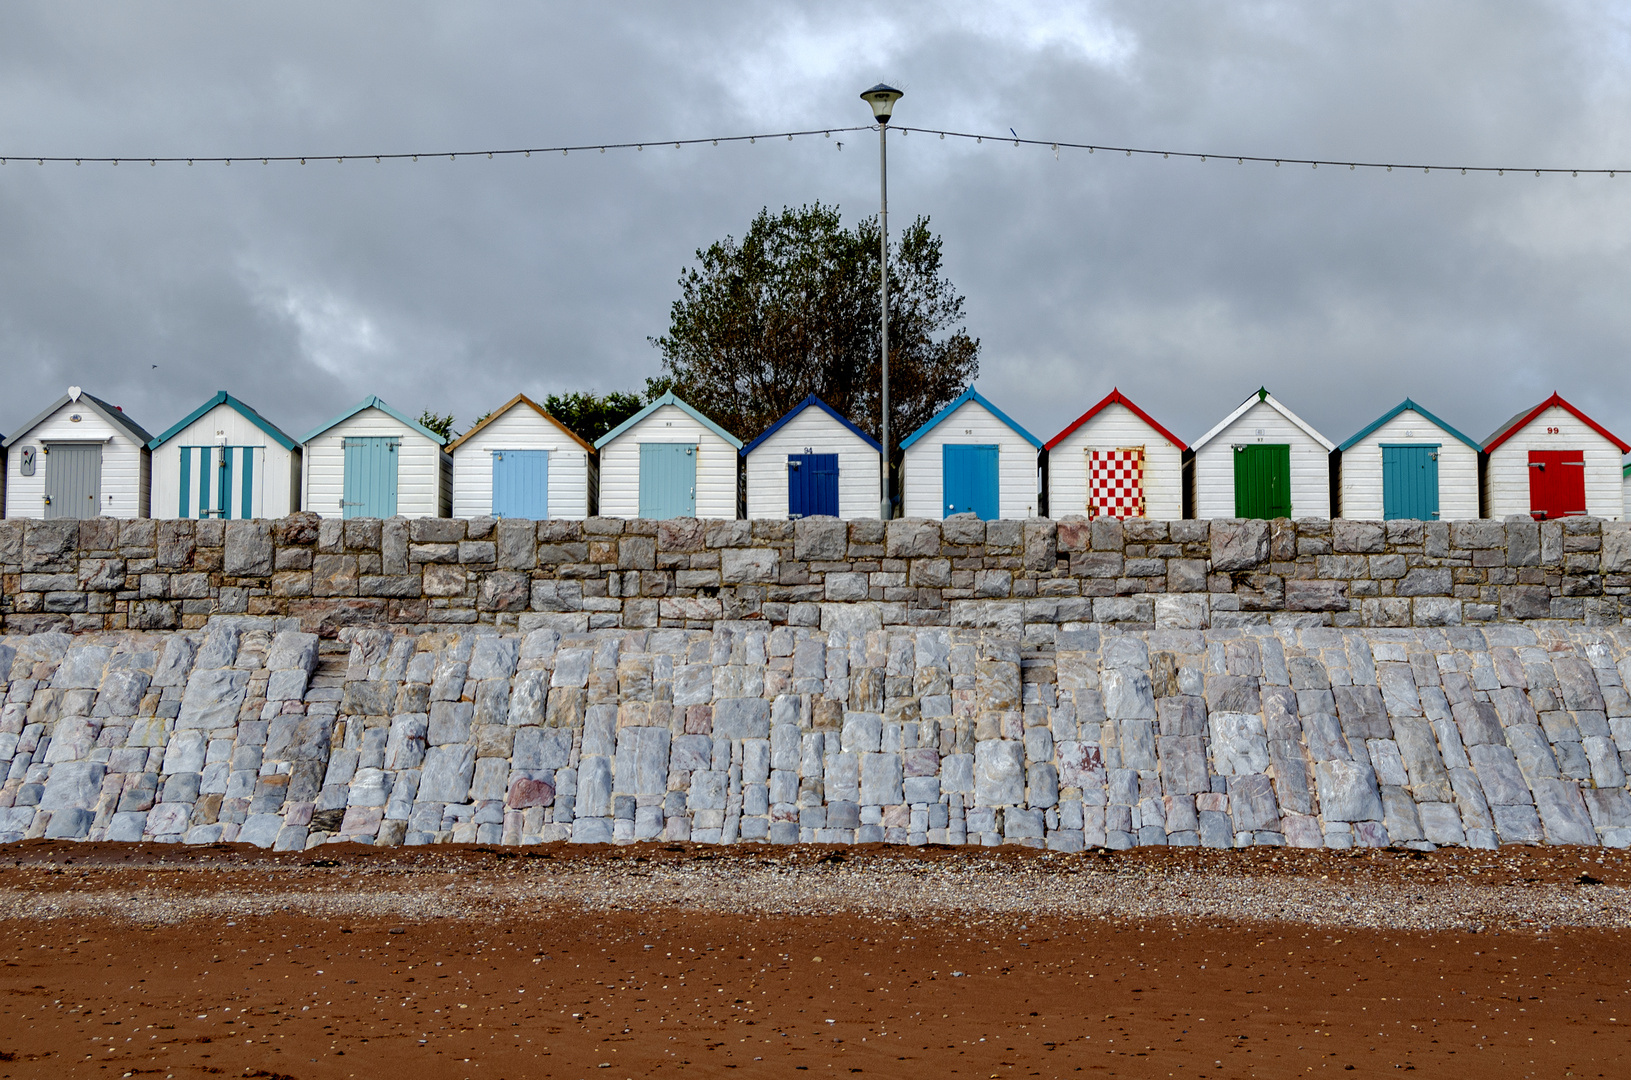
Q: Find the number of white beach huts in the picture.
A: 11